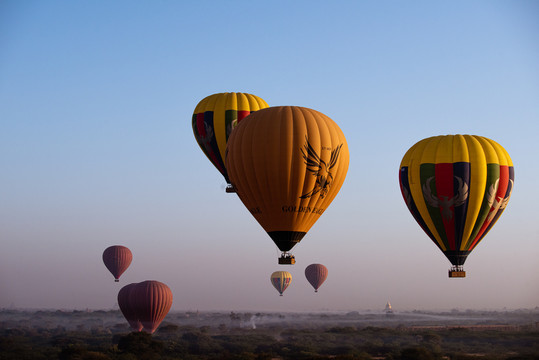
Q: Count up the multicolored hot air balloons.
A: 3